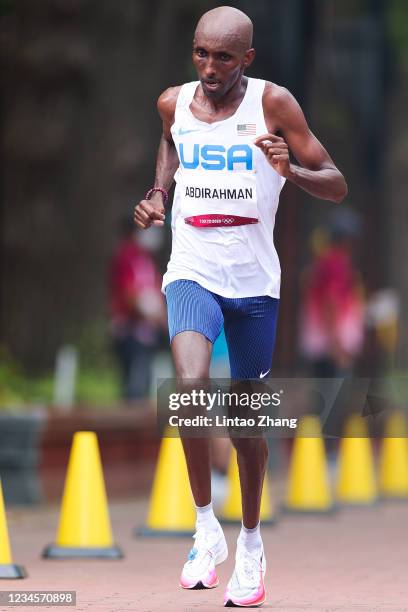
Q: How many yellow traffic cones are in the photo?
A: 7